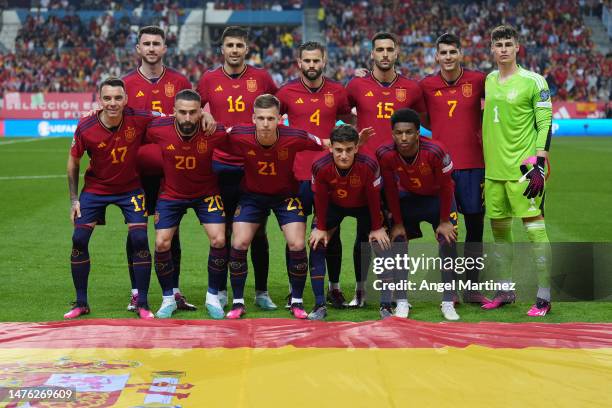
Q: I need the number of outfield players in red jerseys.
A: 10